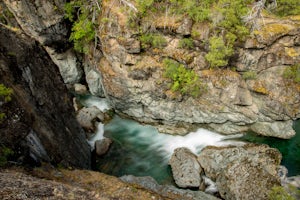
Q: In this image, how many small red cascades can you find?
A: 0